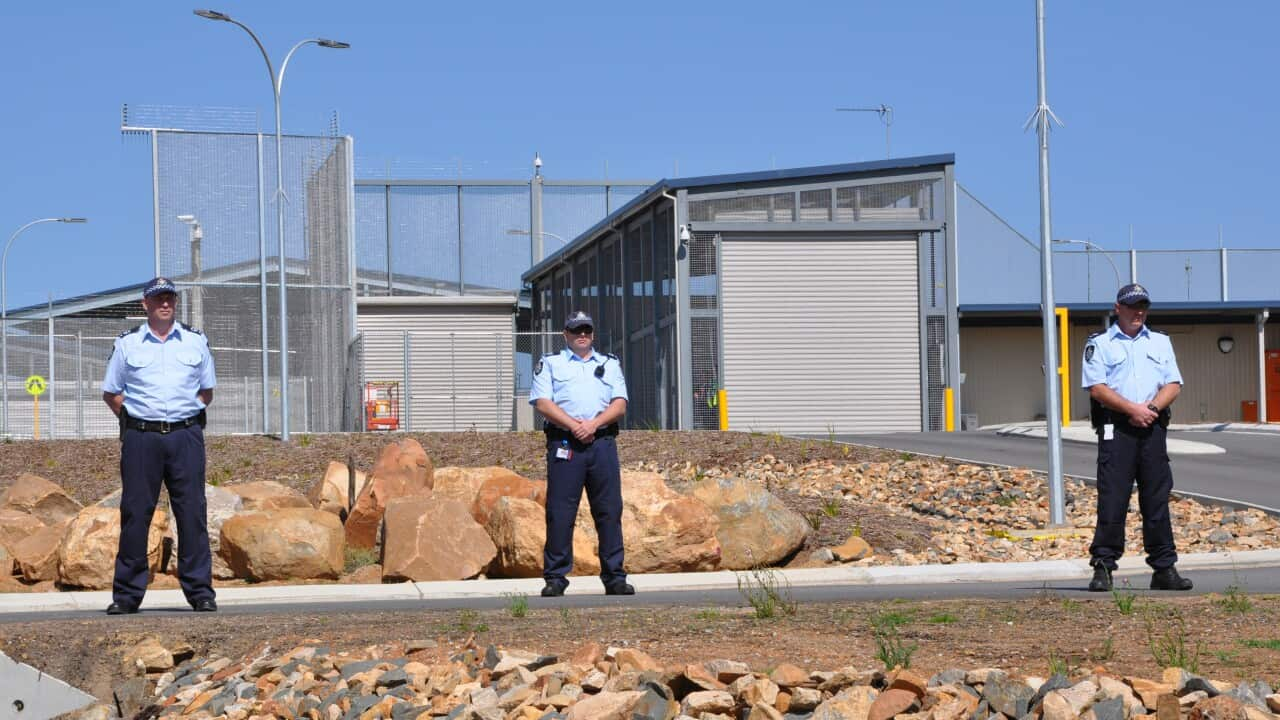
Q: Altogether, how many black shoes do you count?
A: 6